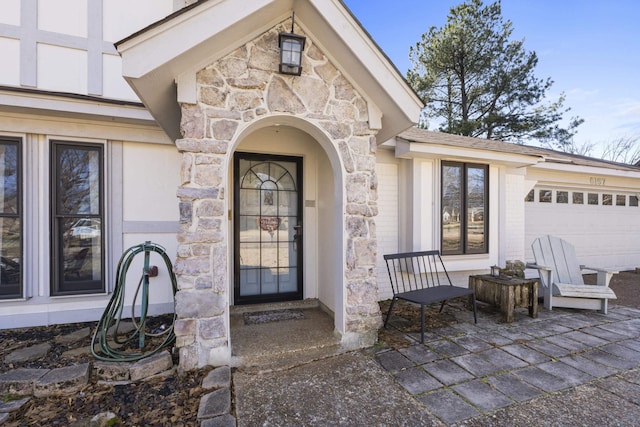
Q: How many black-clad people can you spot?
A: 0